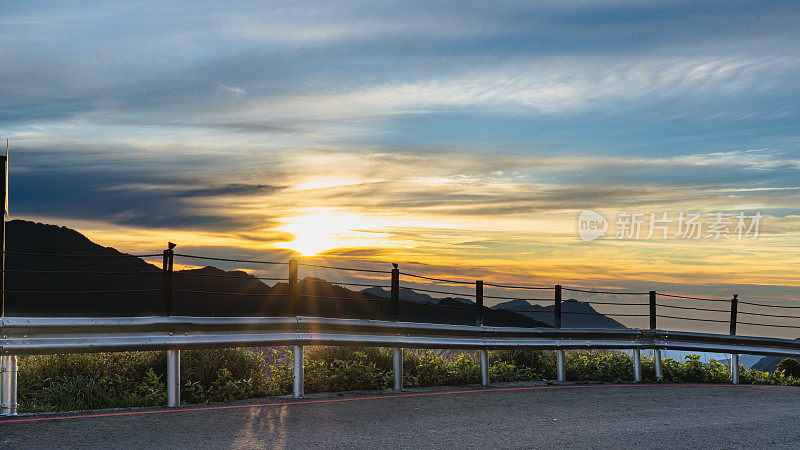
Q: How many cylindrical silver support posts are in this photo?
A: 9